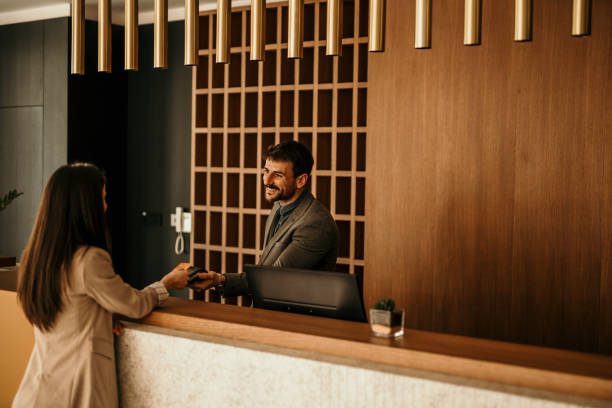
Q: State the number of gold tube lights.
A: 14